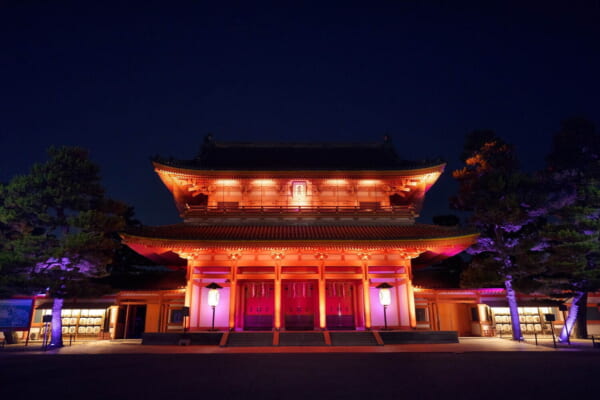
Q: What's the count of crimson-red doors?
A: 3